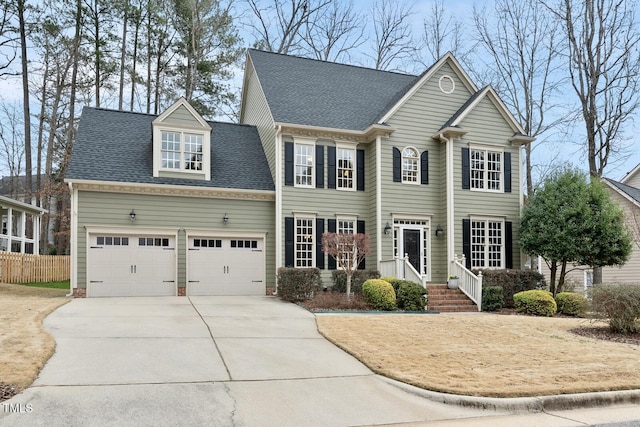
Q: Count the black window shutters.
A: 14